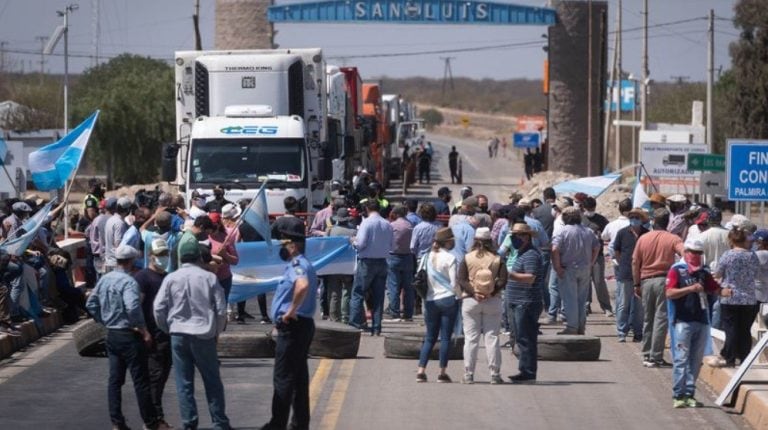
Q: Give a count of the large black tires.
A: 5